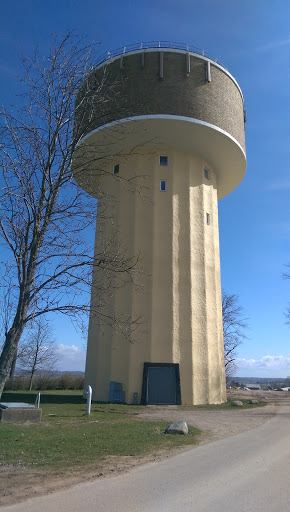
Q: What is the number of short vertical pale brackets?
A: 5